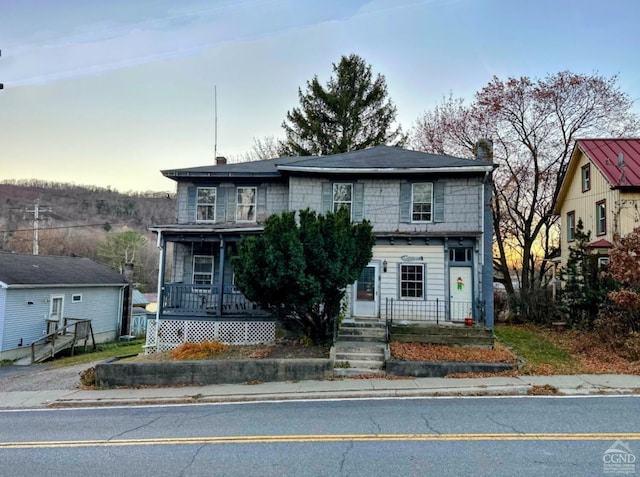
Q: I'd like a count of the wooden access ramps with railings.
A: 1